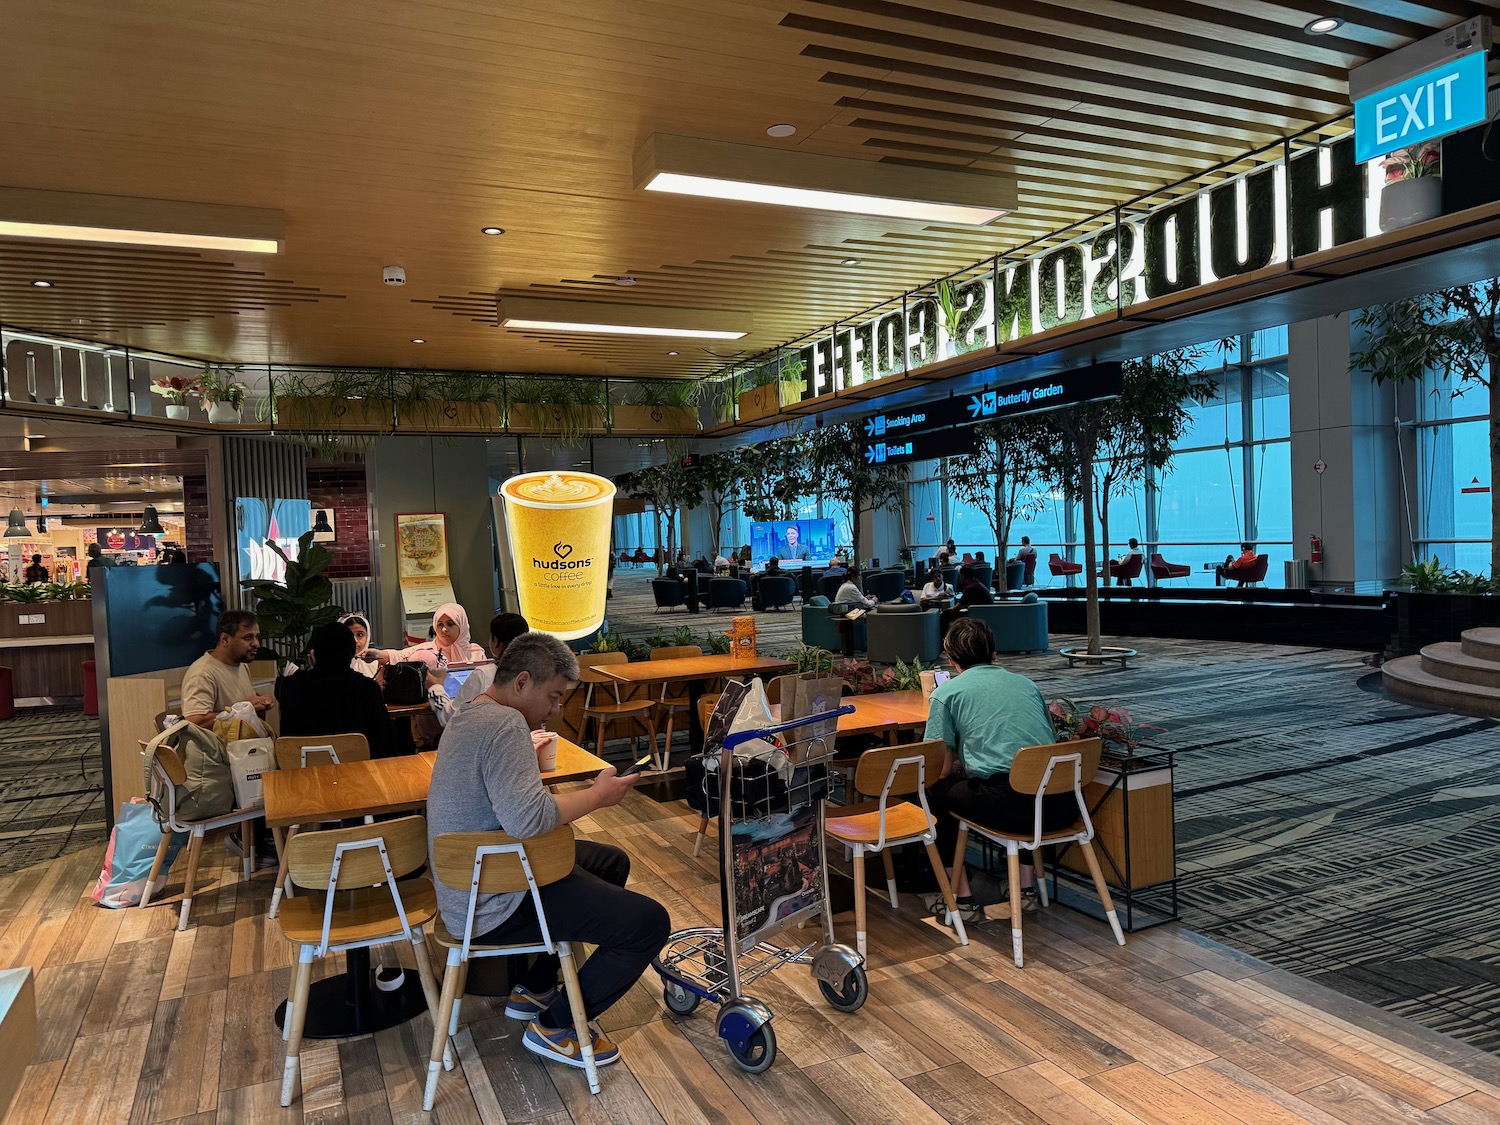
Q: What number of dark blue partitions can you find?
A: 1